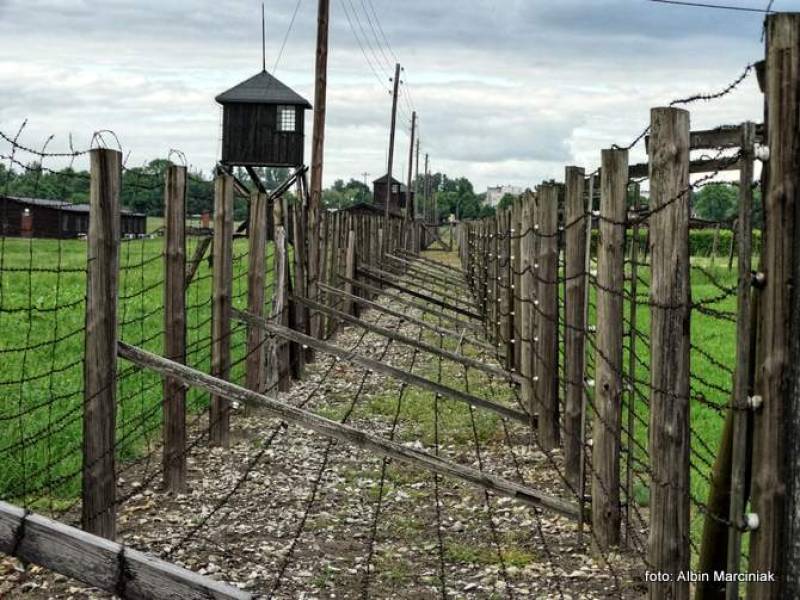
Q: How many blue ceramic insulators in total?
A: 0